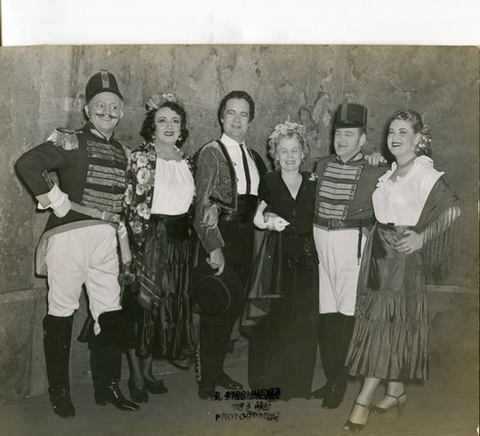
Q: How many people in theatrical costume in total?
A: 5